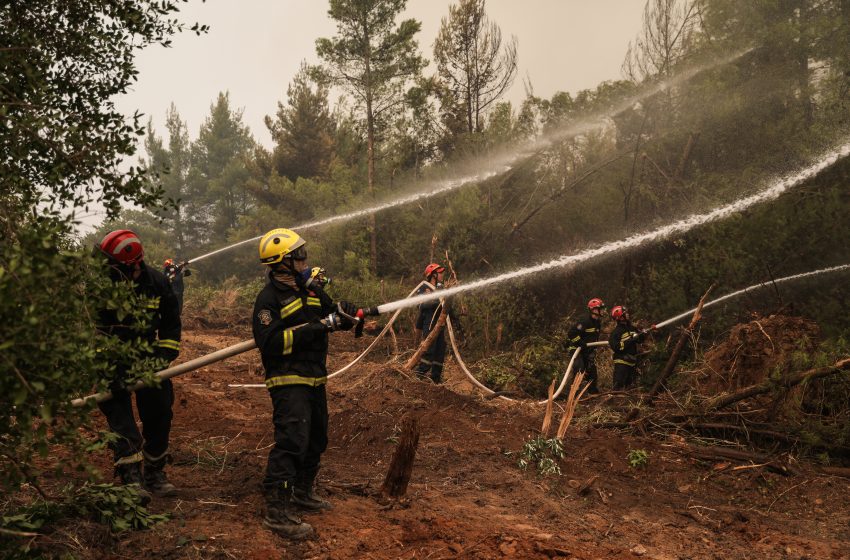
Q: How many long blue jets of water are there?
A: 0